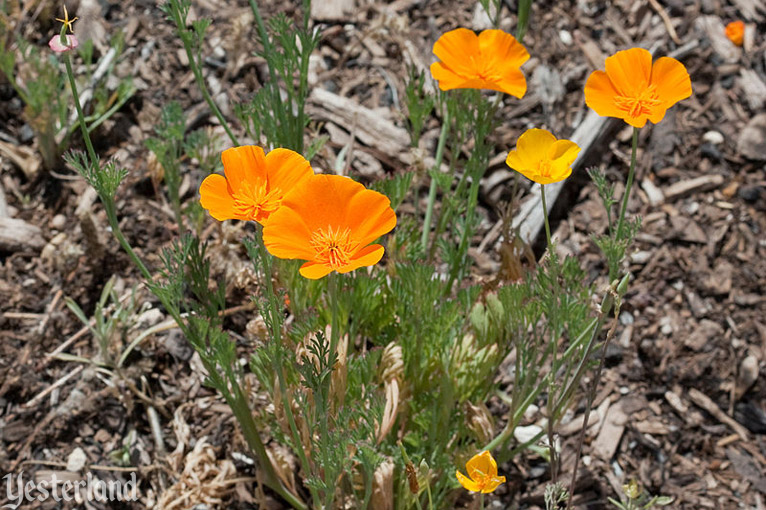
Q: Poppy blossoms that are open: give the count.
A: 6